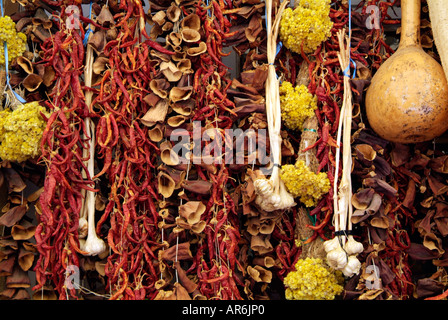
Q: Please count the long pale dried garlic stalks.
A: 3